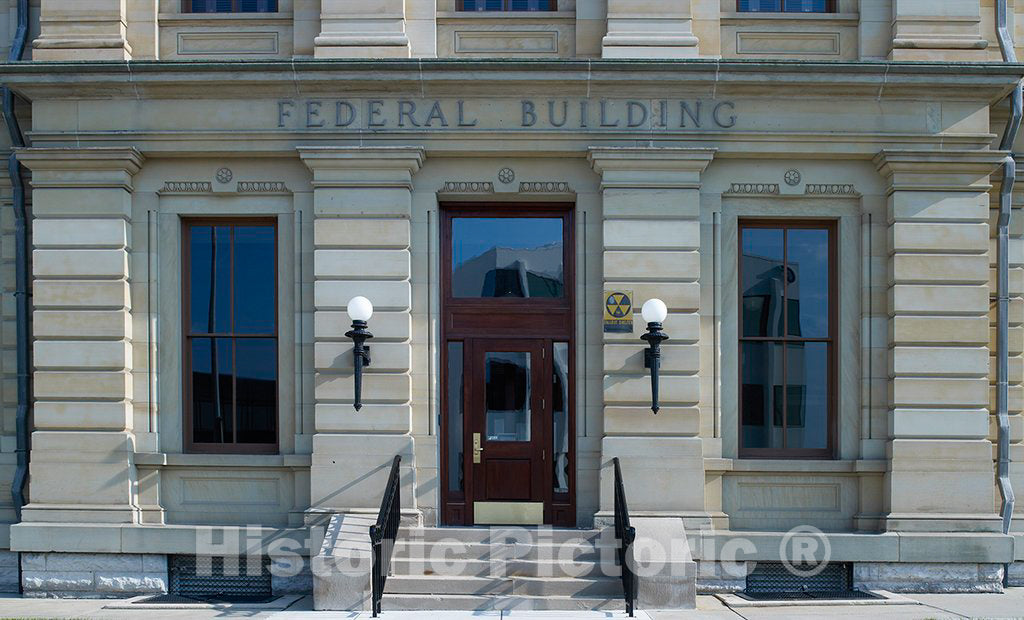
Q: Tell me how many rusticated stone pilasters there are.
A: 4